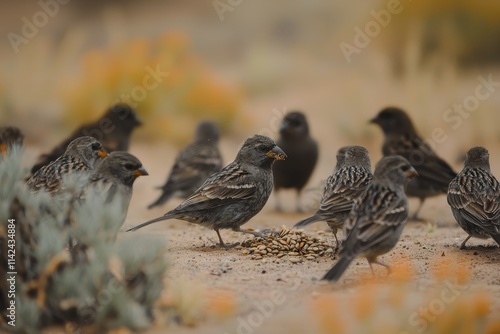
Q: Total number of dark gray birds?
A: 11